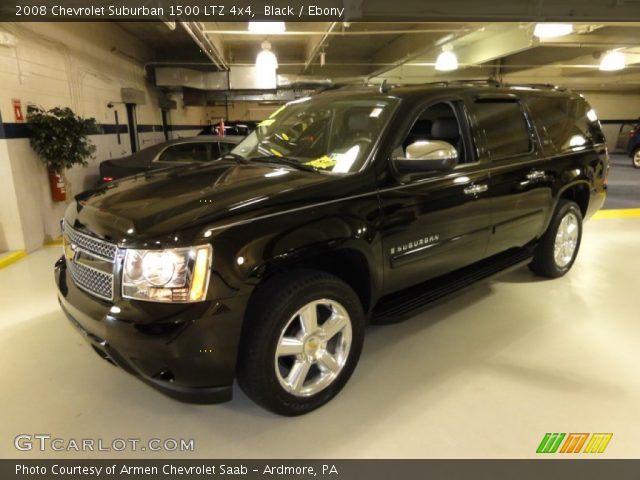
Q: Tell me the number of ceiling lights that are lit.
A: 5